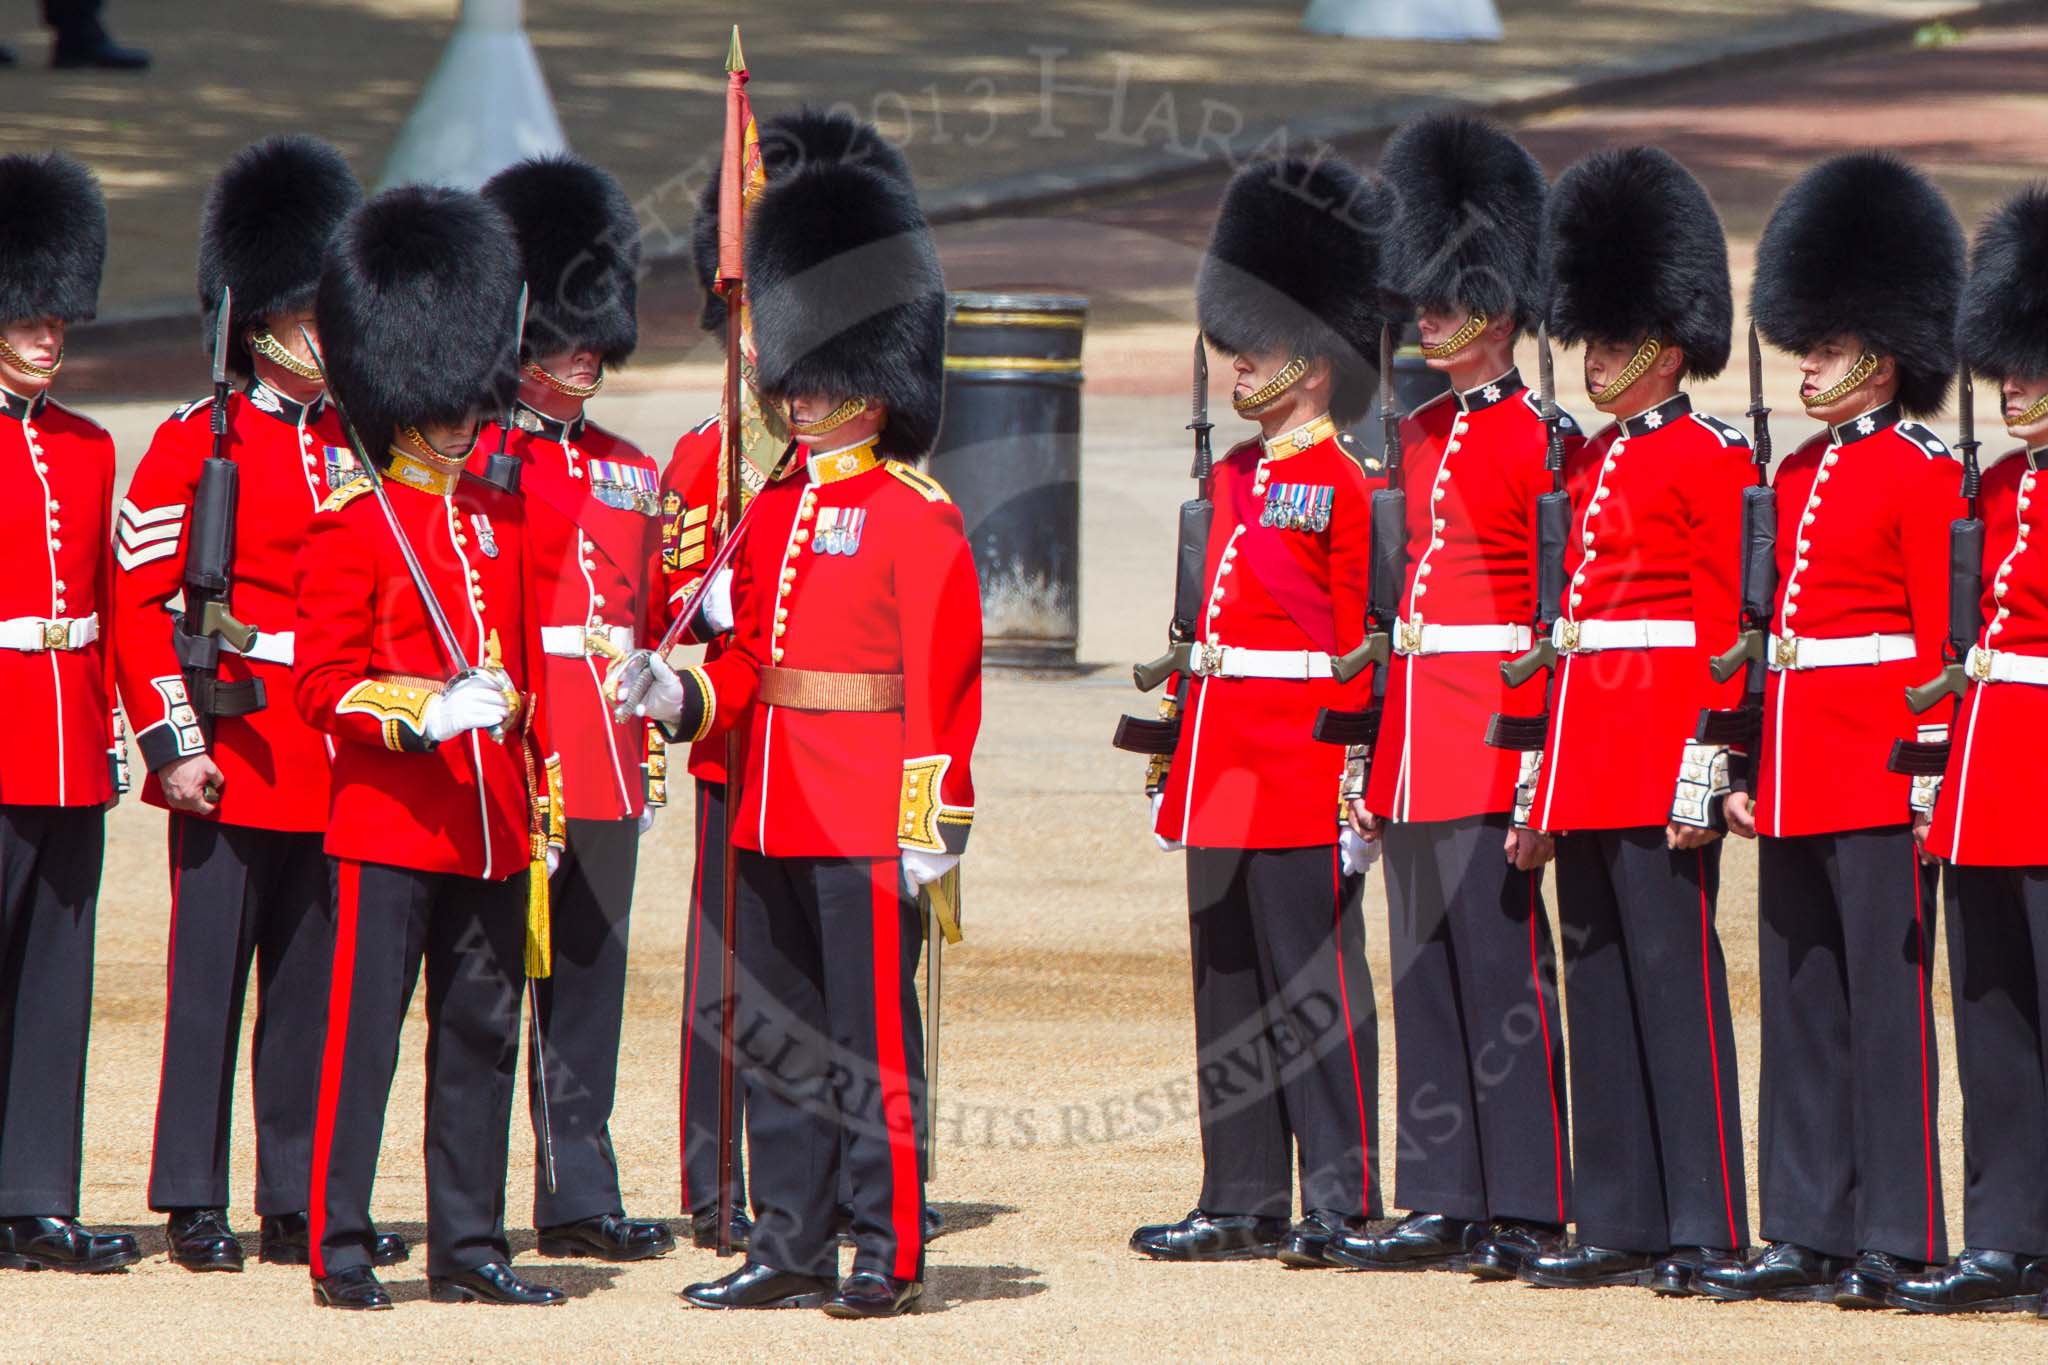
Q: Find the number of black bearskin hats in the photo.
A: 11